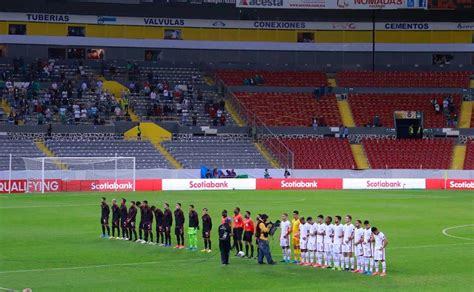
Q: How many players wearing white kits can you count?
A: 10